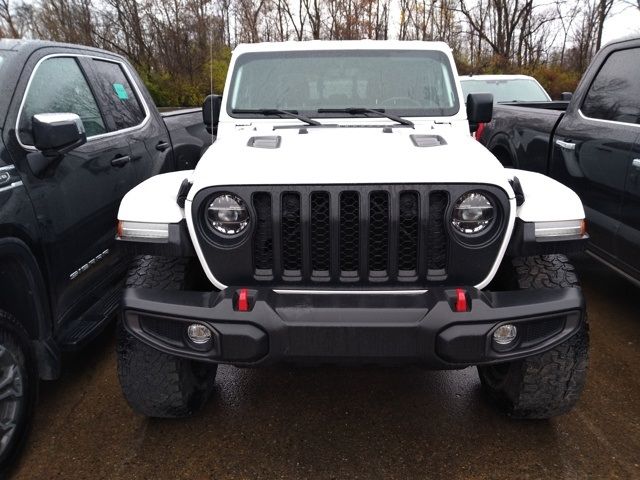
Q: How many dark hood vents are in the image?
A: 2